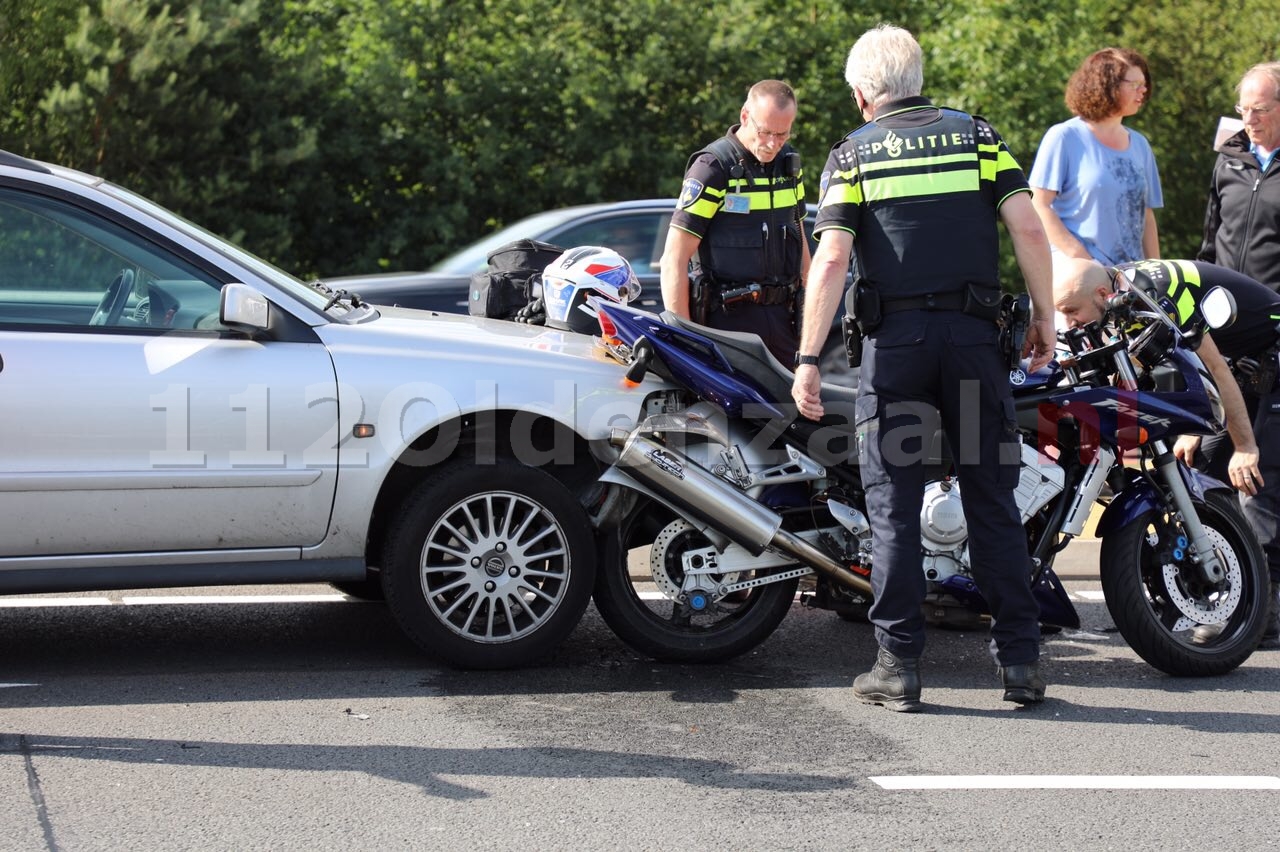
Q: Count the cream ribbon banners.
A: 0